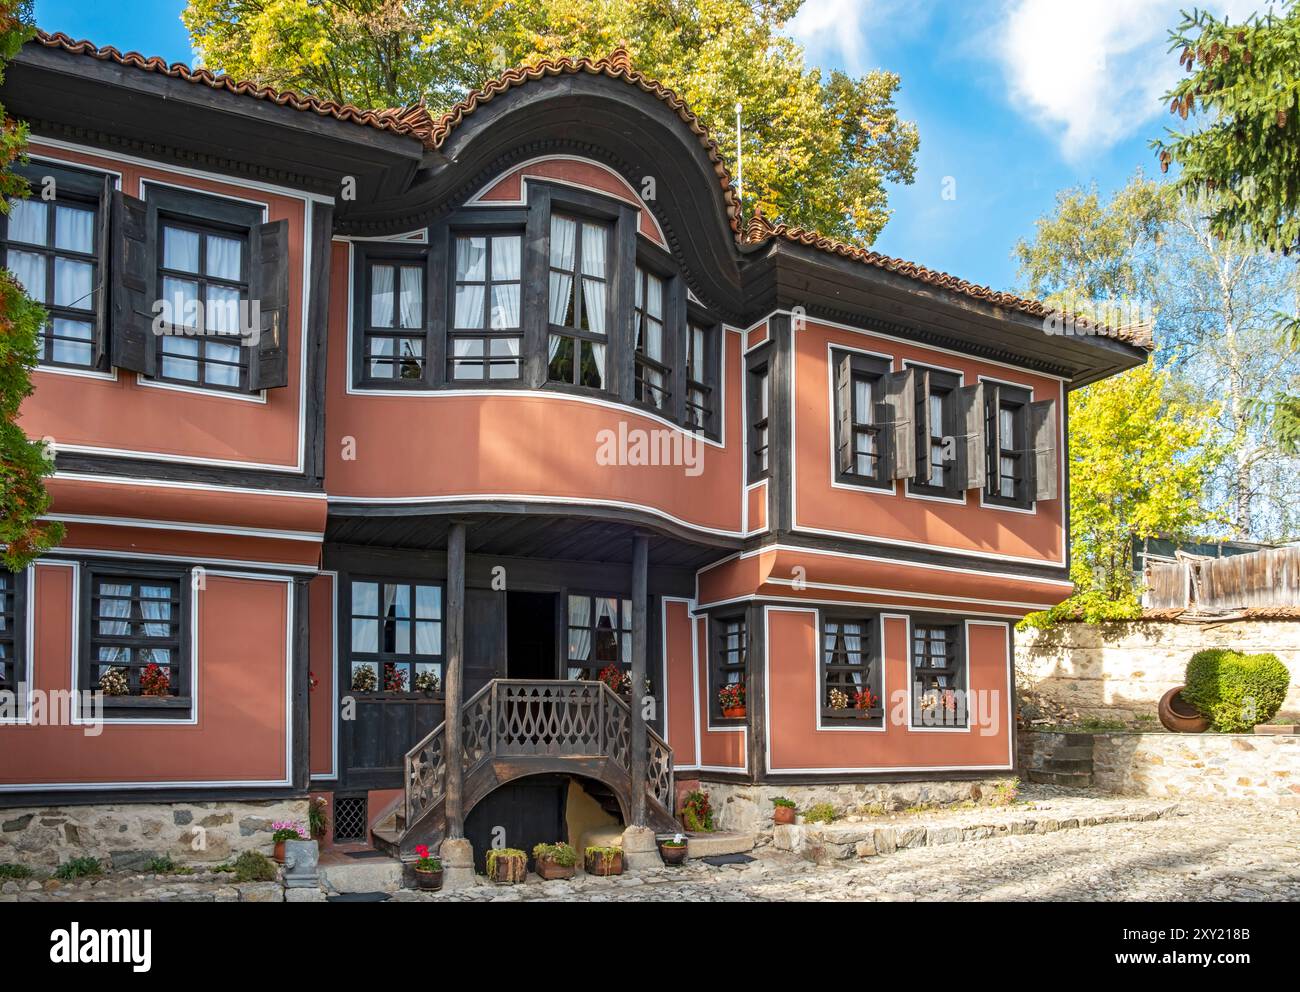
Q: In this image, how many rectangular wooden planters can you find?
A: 3